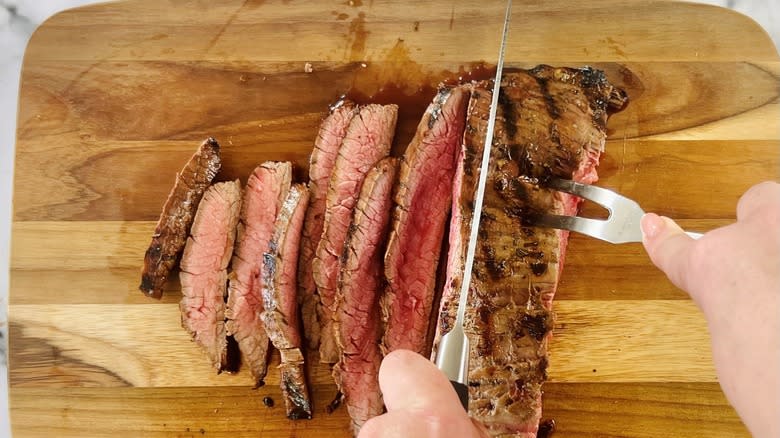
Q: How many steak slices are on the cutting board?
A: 8